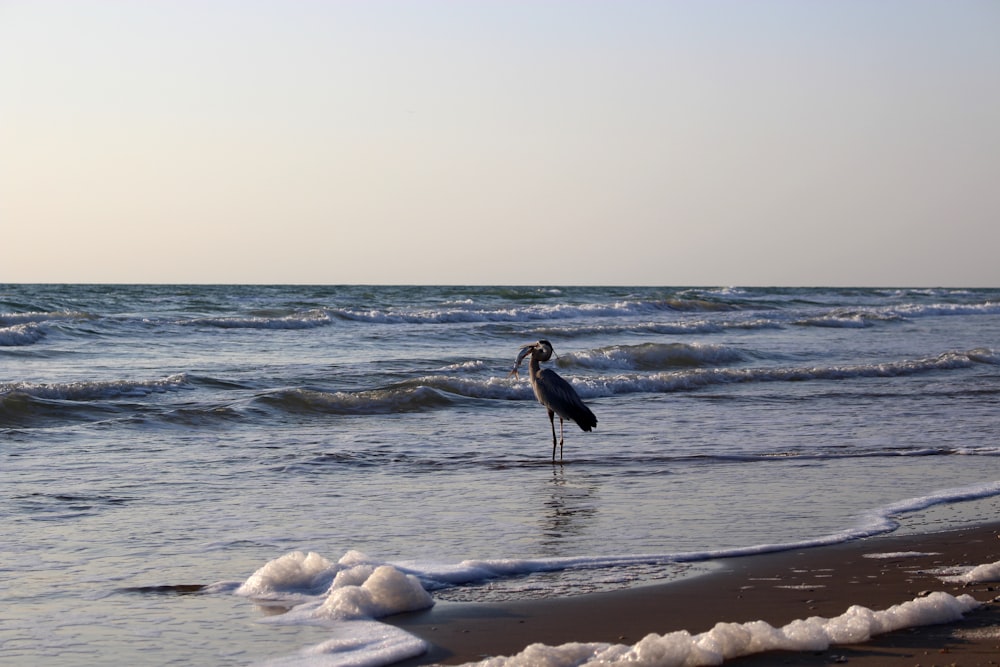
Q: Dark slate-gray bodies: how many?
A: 1